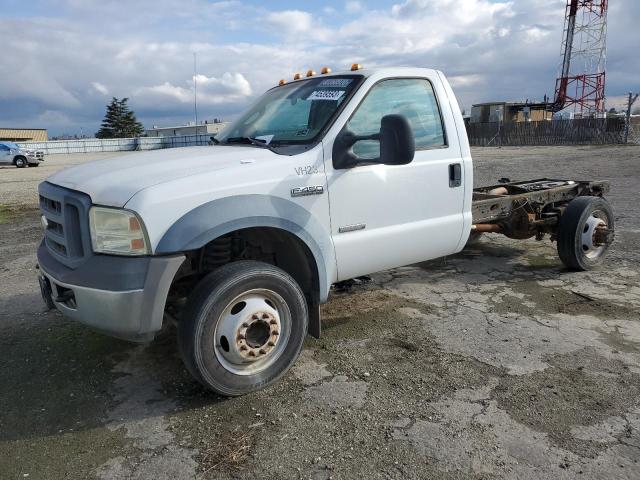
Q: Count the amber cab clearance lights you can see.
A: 5